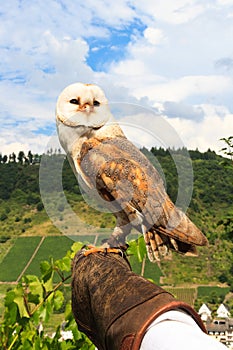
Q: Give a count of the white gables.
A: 2